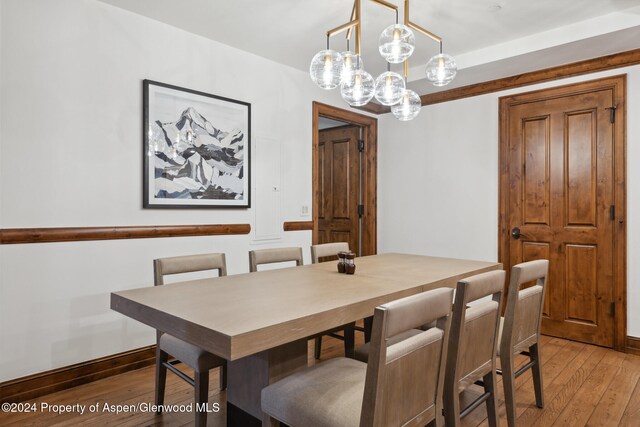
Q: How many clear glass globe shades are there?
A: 7